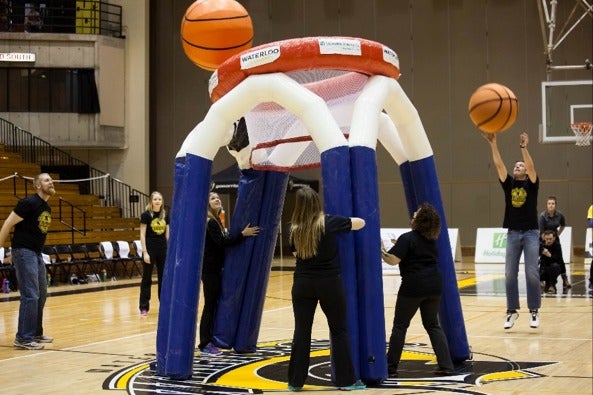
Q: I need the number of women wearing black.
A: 4